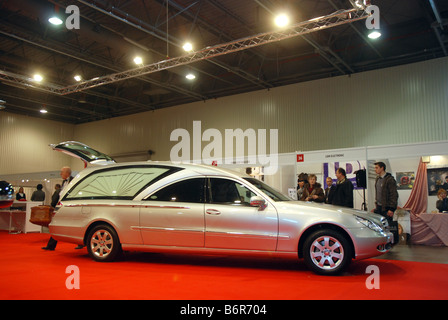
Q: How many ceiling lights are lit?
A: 9